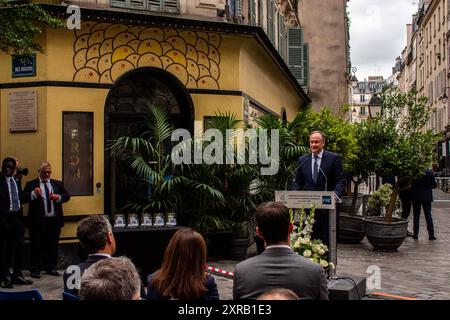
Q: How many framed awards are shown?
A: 5